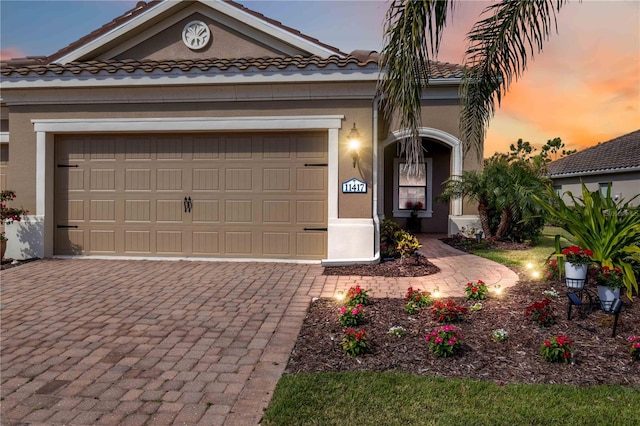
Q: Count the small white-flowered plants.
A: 4